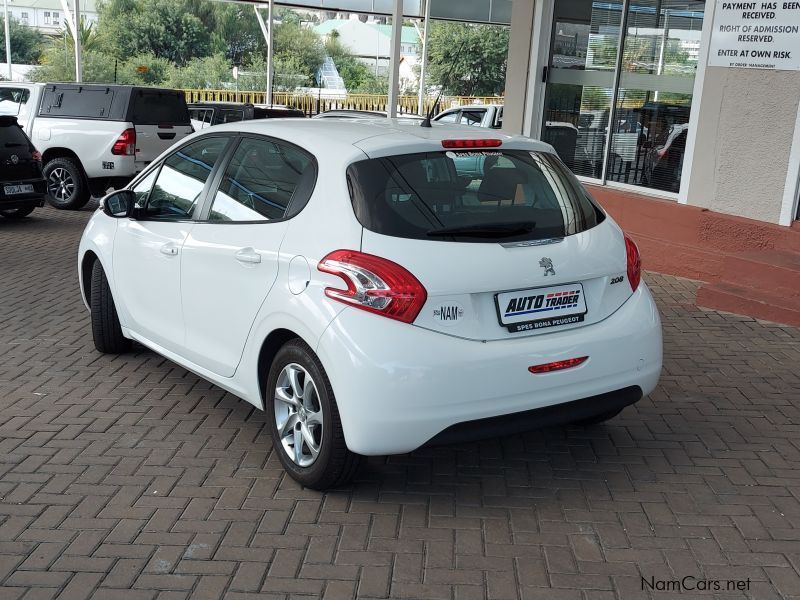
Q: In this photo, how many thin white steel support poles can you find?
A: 5